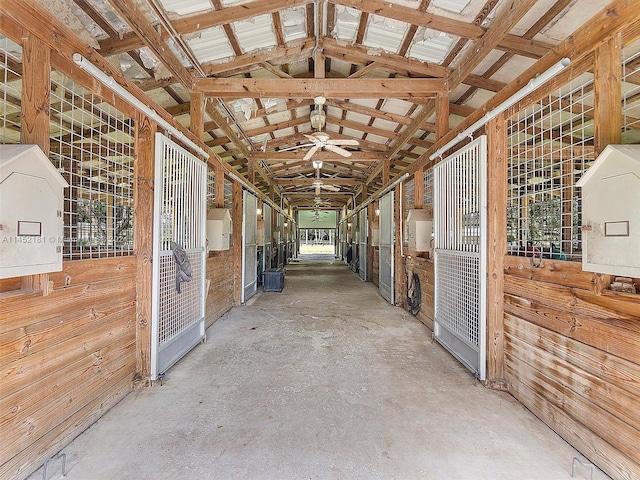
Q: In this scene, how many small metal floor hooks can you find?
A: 2